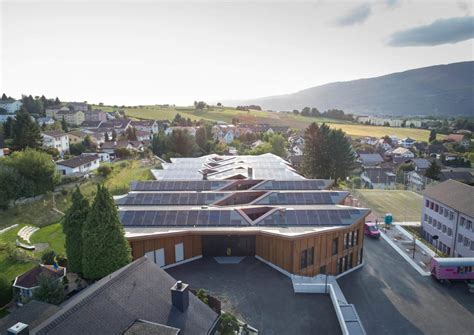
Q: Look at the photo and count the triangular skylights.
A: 1